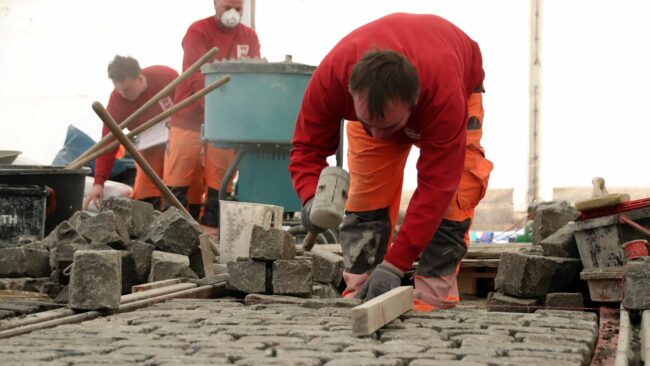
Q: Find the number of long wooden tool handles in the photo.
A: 3